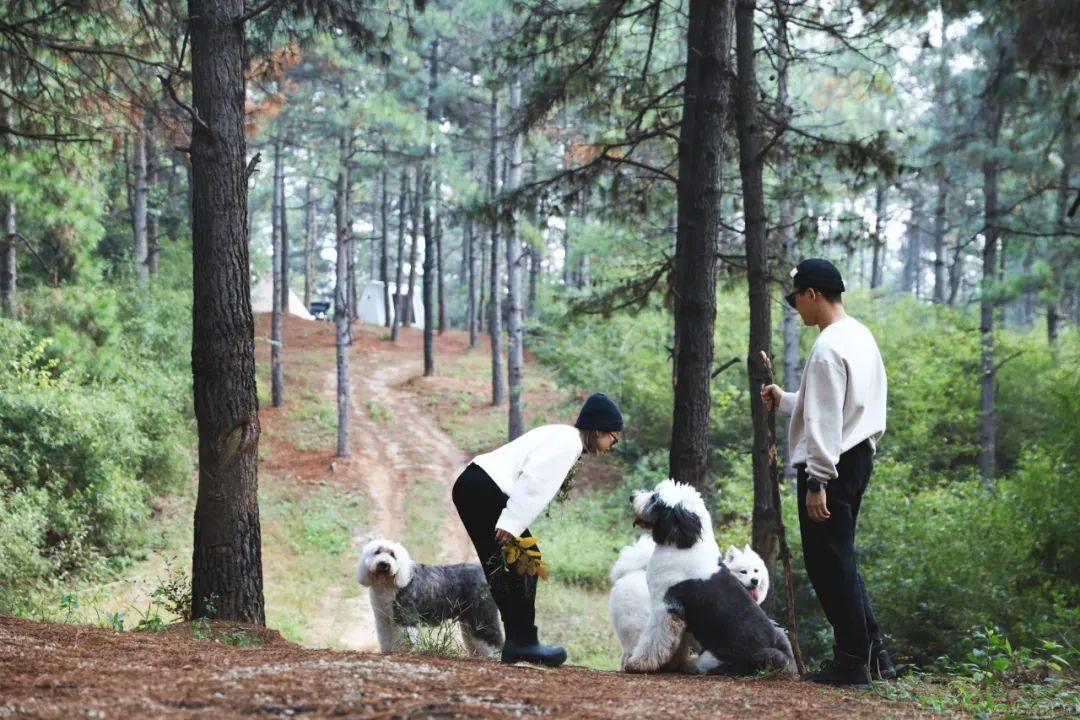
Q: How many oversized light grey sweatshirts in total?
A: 1